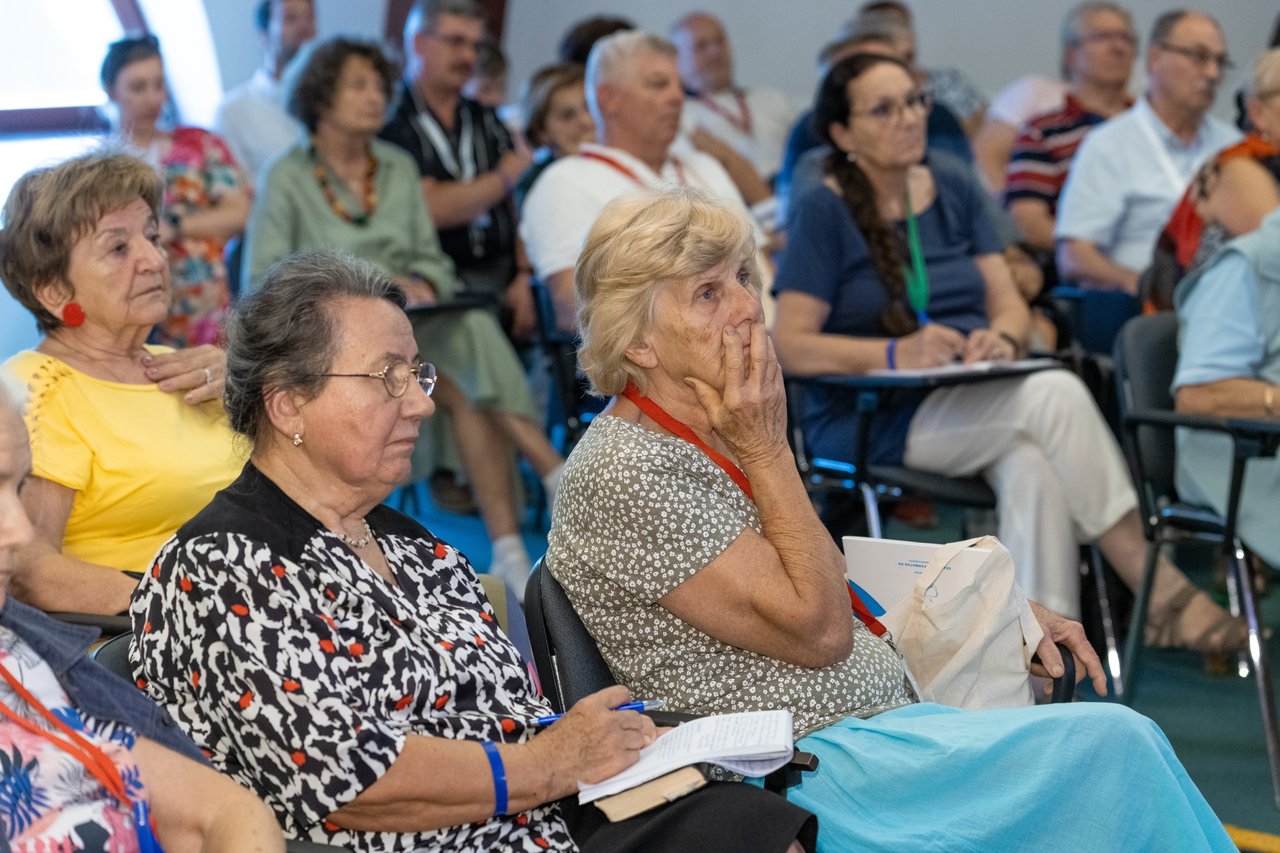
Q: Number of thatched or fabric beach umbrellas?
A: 0